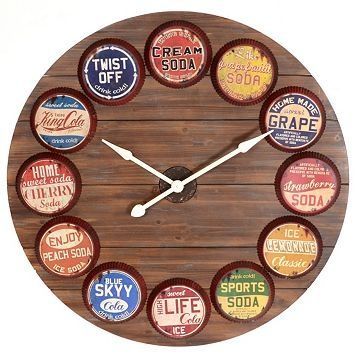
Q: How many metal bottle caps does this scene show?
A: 12